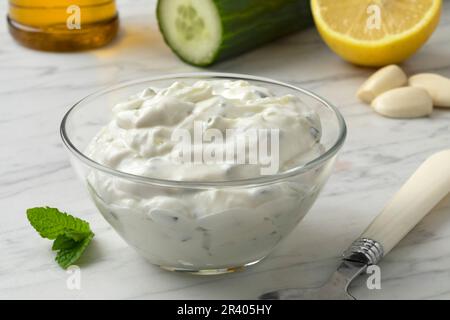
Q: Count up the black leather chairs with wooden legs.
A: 0